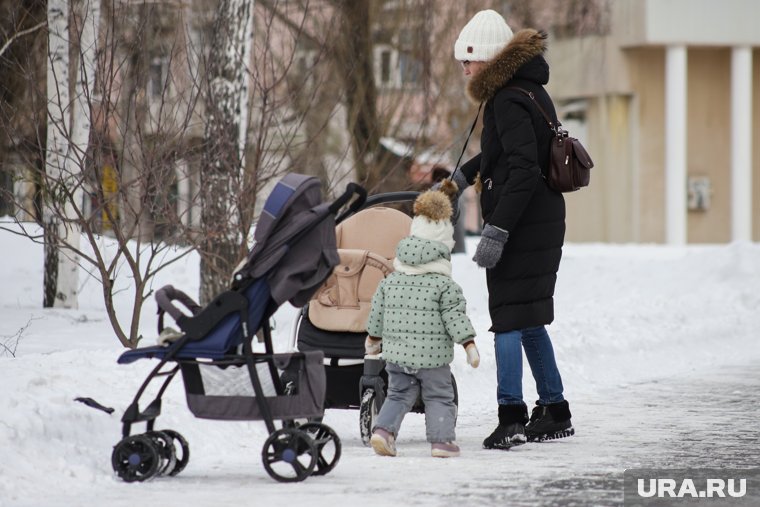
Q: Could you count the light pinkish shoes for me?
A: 2